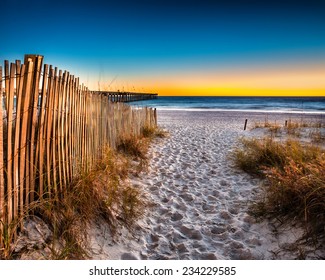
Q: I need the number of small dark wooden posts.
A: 2